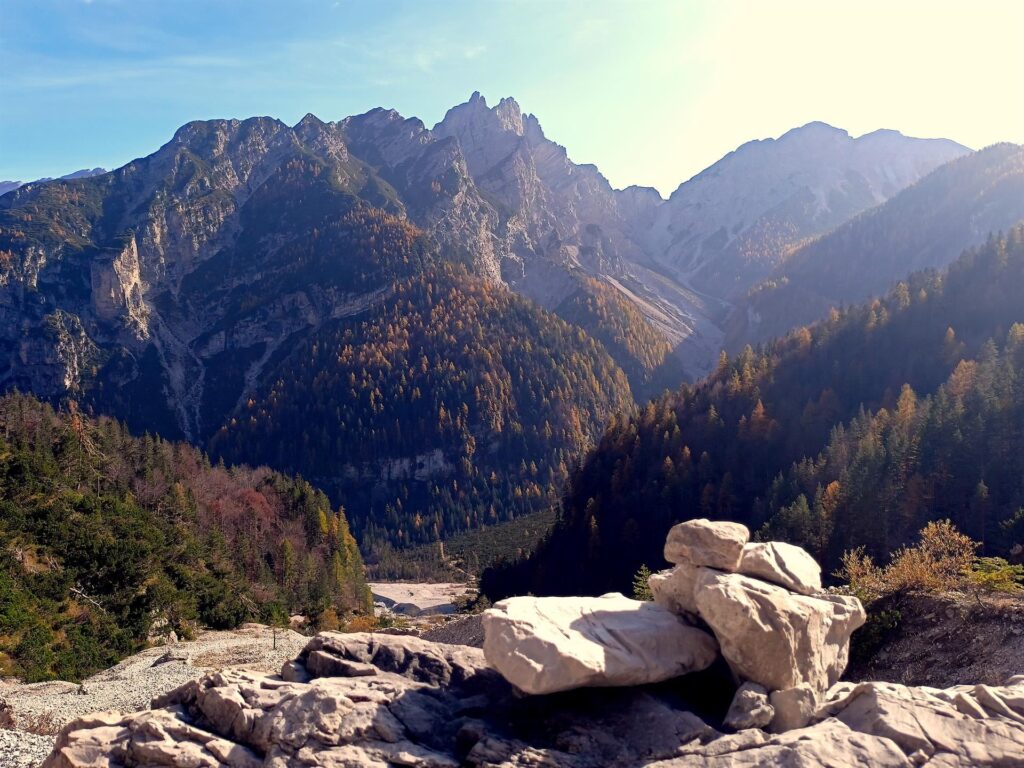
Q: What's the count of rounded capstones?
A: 2